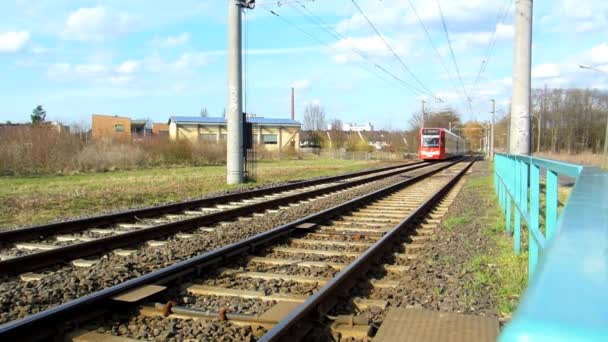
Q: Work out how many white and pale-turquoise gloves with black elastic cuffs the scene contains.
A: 0